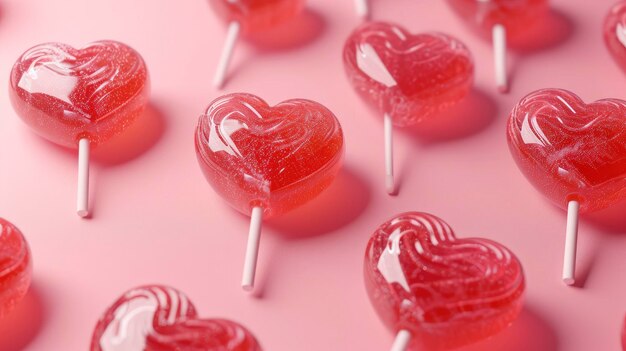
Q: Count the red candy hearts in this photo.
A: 10